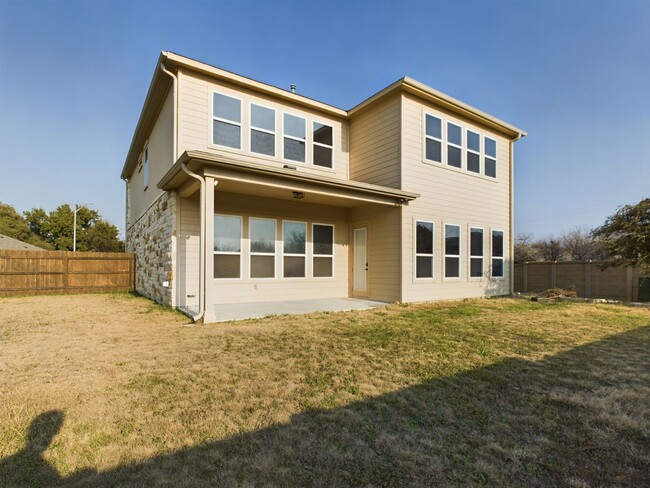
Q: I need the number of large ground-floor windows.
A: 8